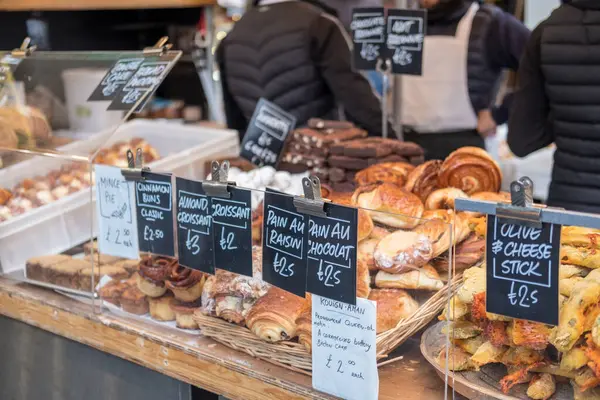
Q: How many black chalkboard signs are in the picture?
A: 11